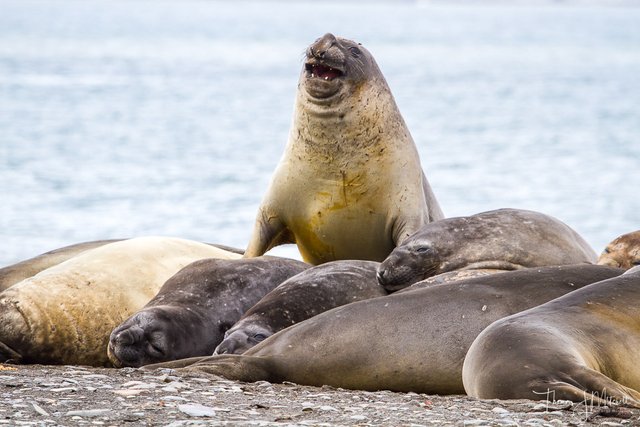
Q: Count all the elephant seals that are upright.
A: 1